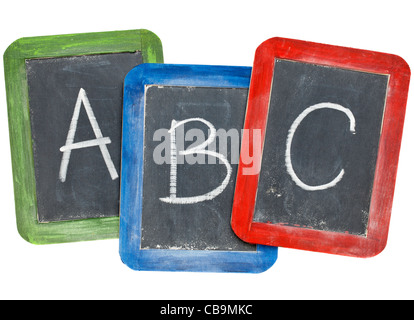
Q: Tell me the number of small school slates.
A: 3